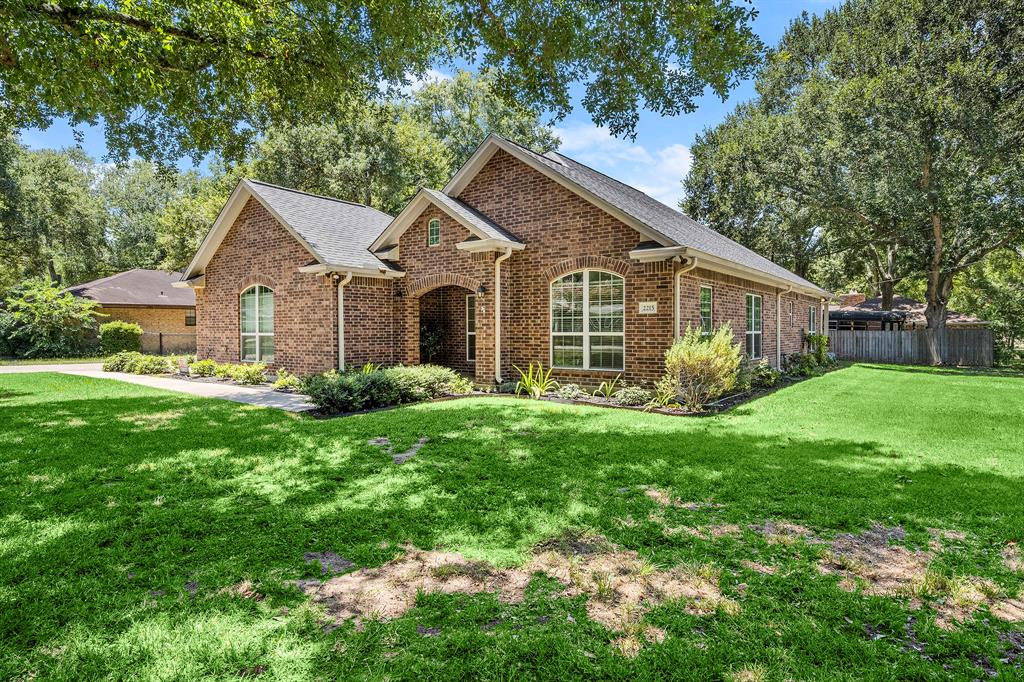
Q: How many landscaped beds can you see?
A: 2